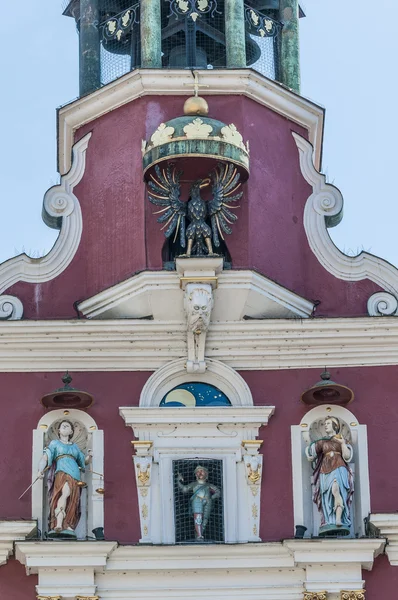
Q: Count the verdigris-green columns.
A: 4